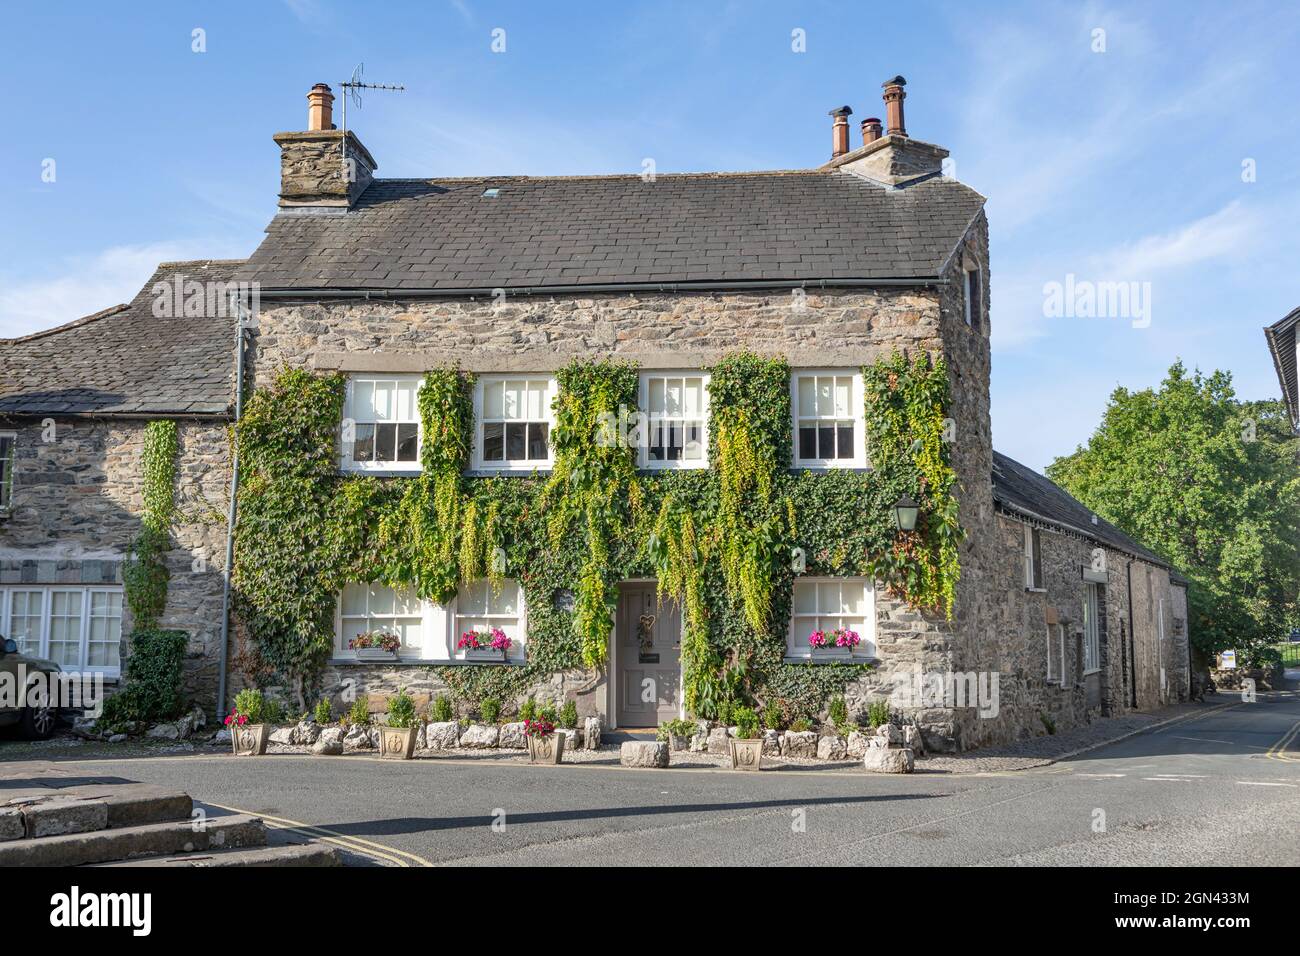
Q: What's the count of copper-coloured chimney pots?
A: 4